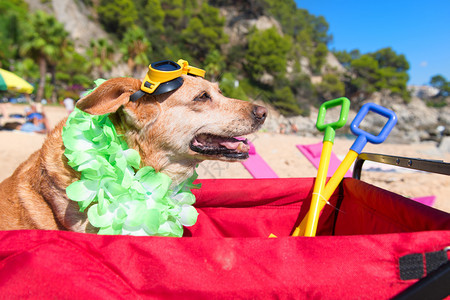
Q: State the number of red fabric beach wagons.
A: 1